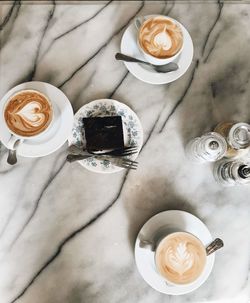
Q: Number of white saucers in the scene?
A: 3